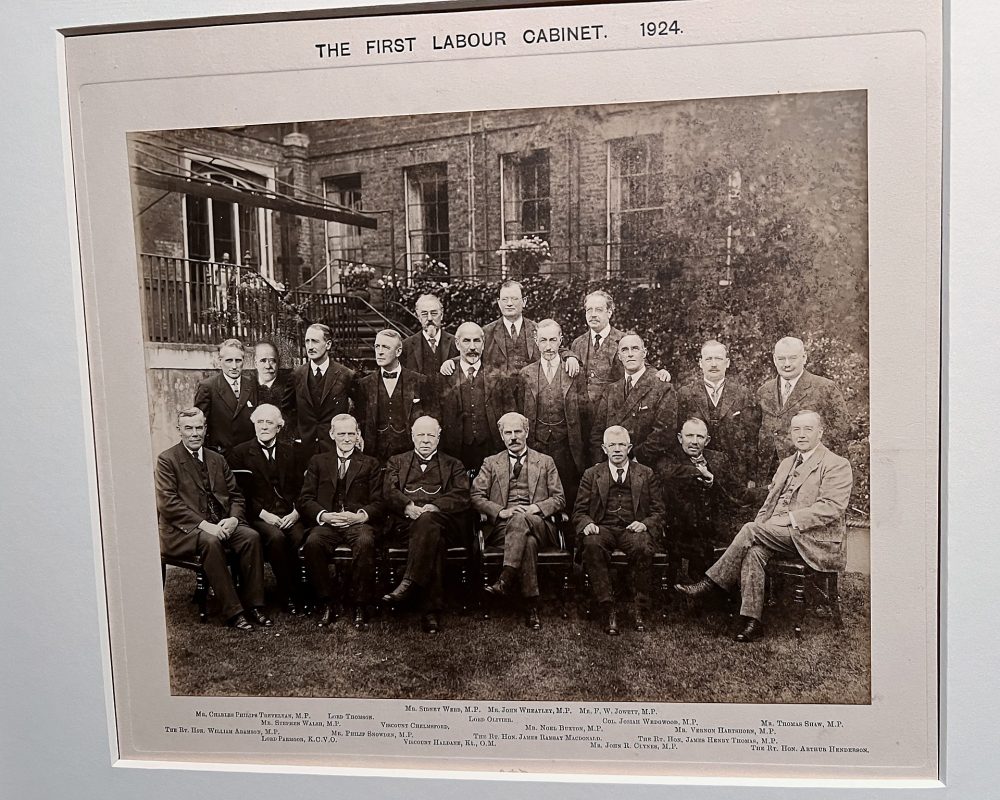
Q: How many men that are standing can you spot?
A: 12